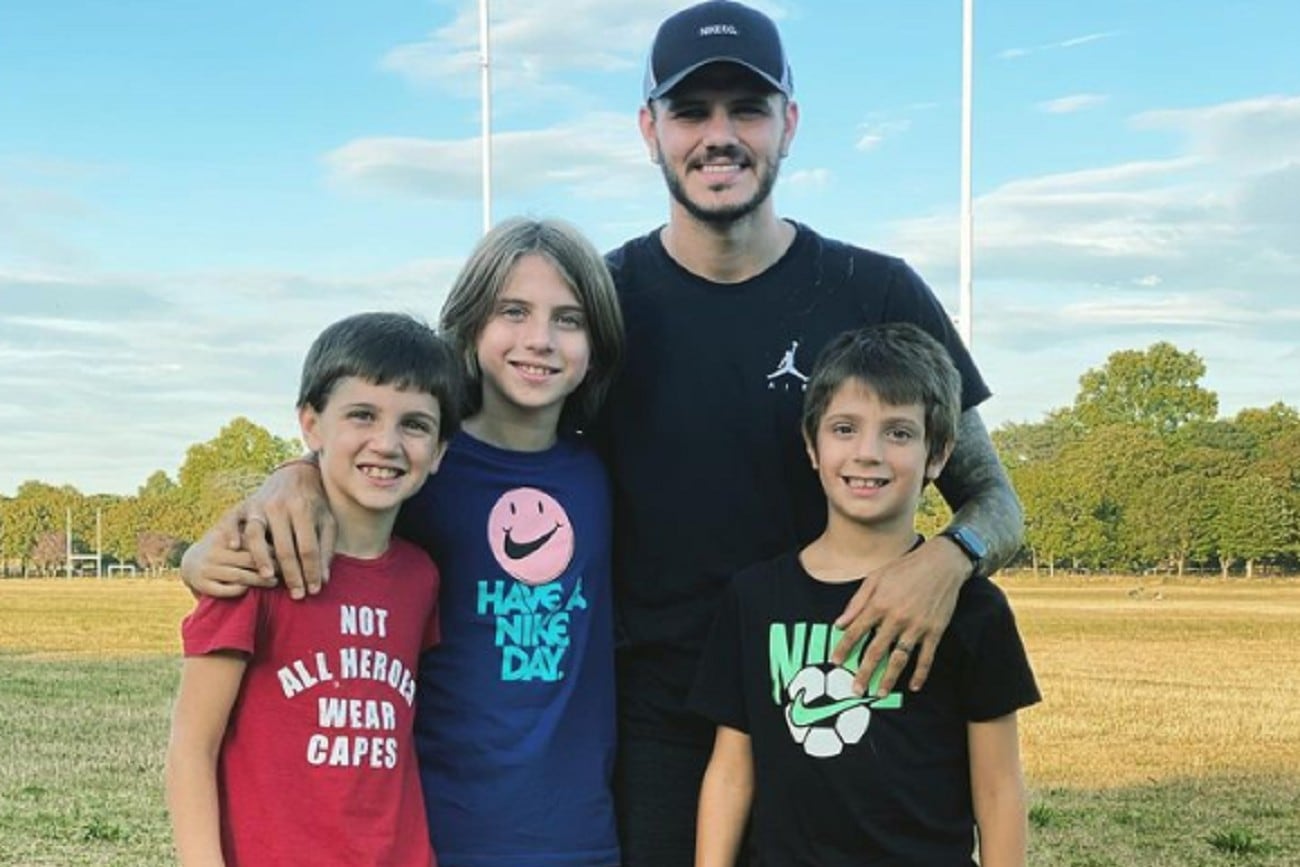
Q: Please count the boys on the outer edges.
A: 2